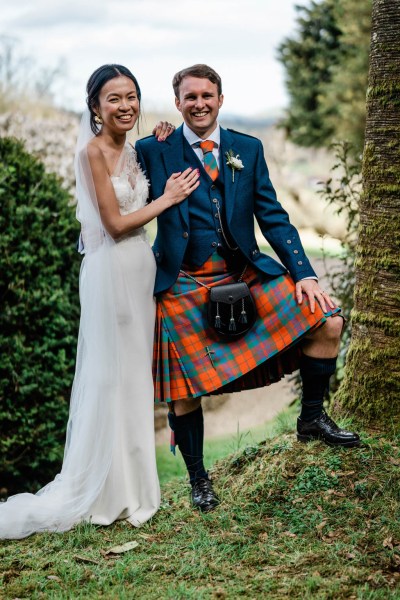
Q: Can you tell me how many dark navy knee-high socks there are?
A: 2